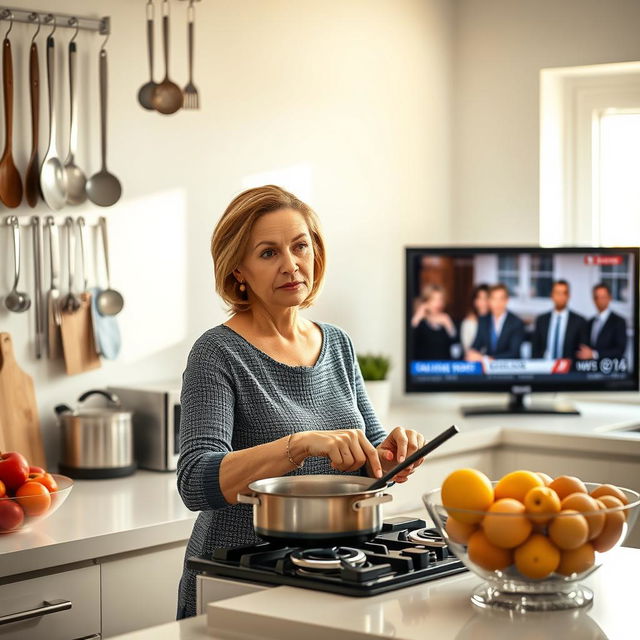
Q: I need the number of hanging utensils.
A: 14